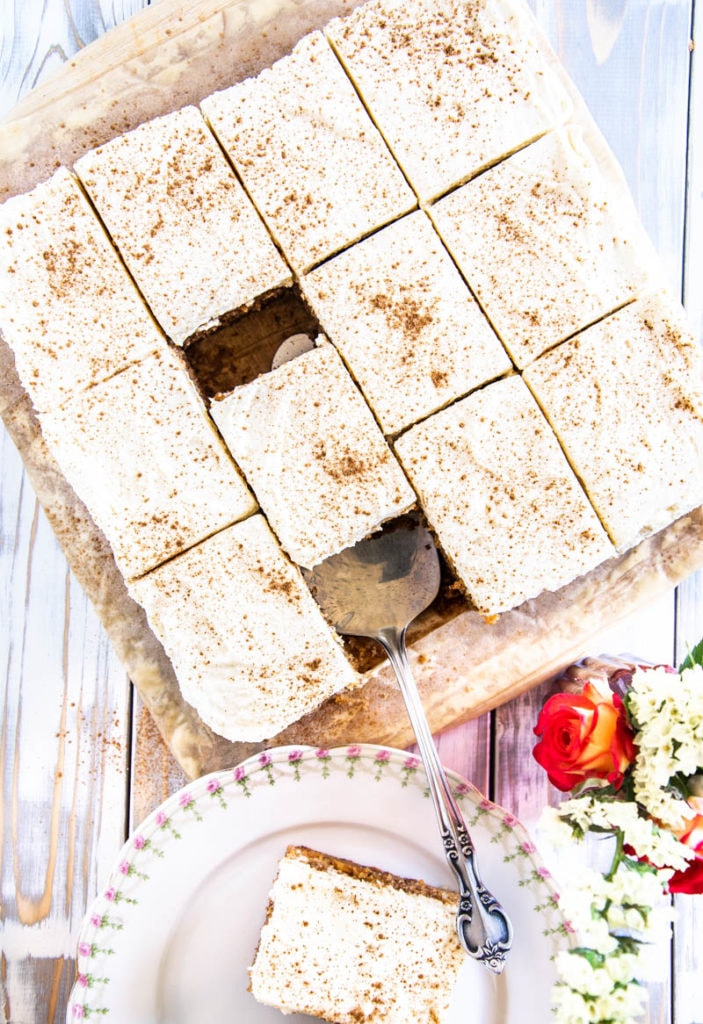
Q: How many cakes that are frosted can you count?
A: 12